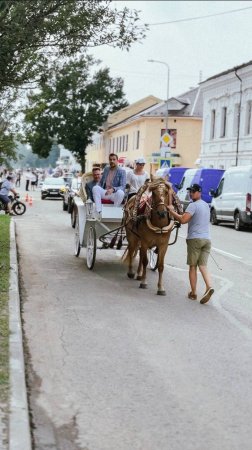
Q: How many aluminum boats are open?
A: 0